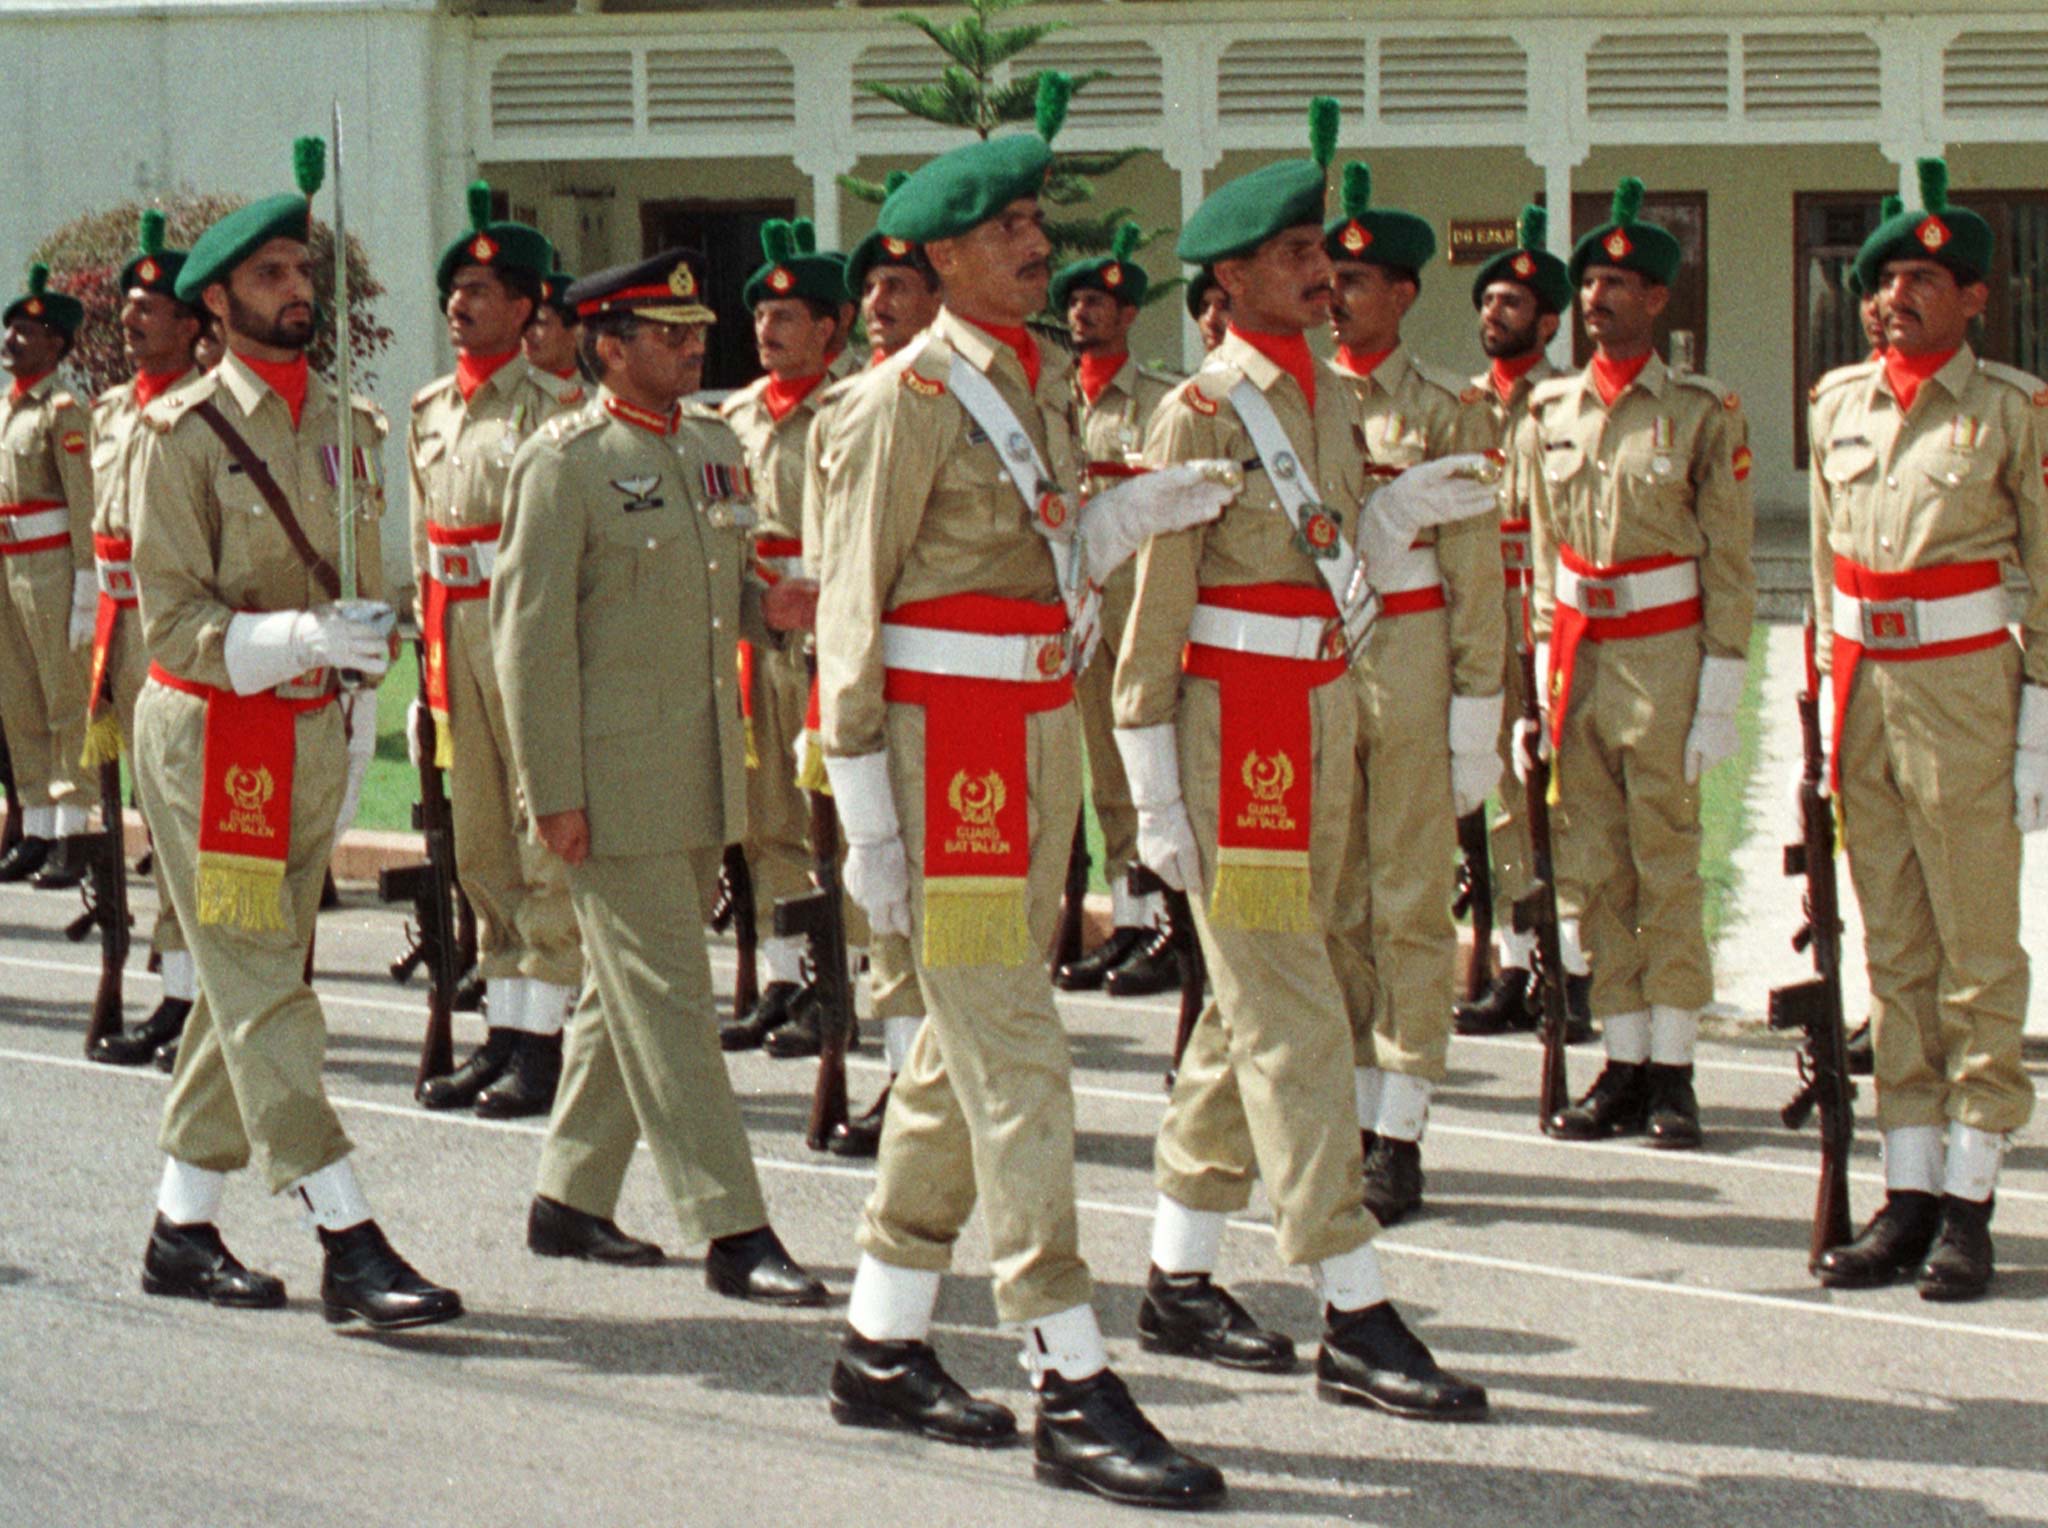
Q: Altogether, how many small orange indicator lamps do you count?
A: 0